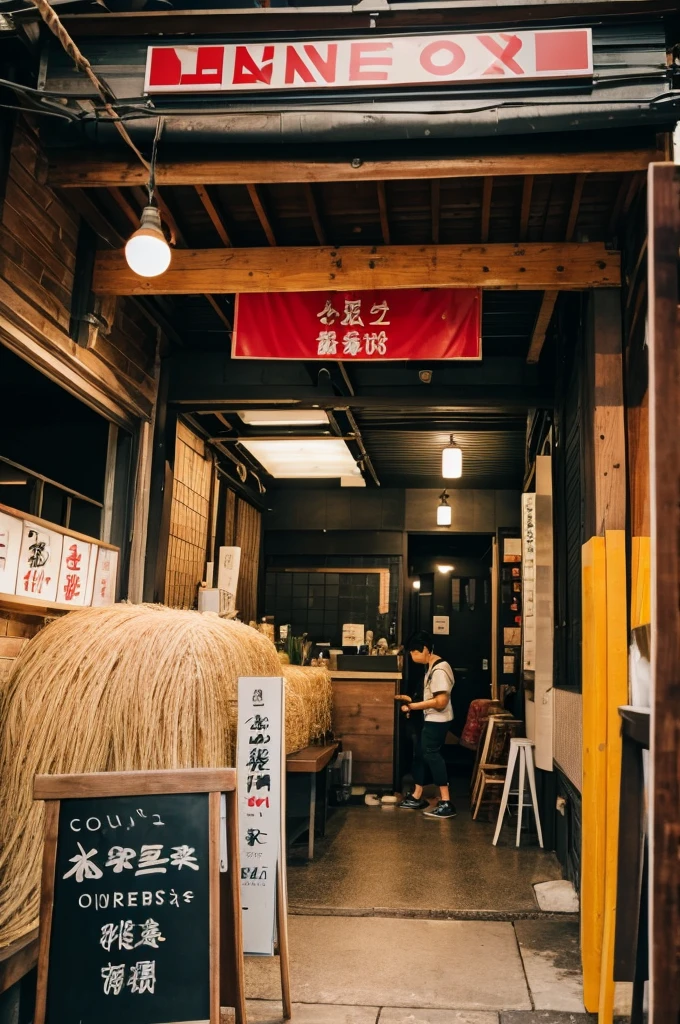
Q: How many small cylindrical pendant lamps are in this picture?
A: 2